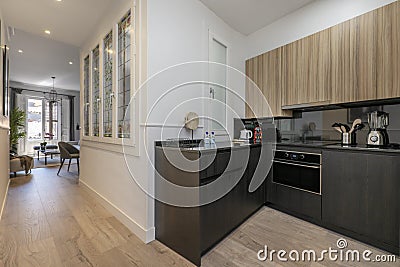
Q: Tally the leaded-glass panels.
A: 4